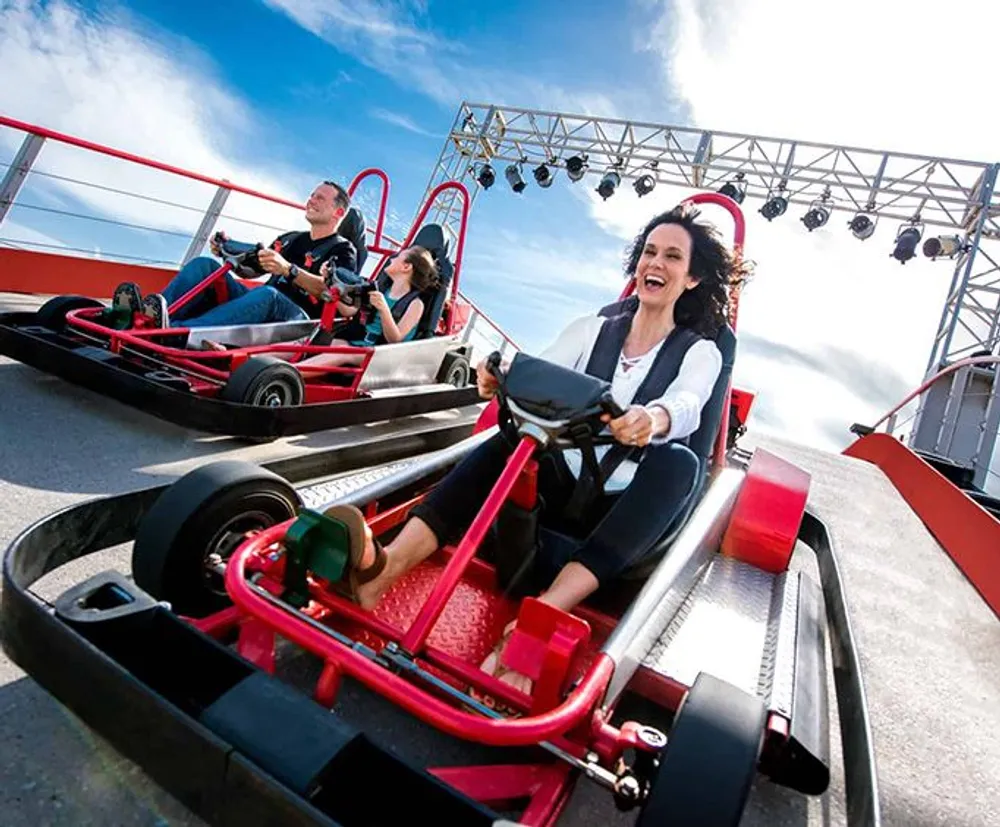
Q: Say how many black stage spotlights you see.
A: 12